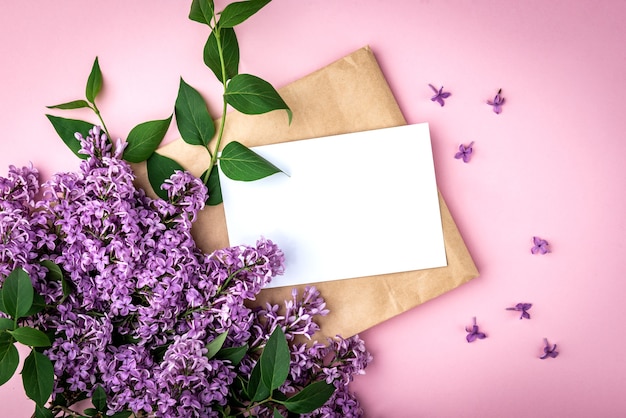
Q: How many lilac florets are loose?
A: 7